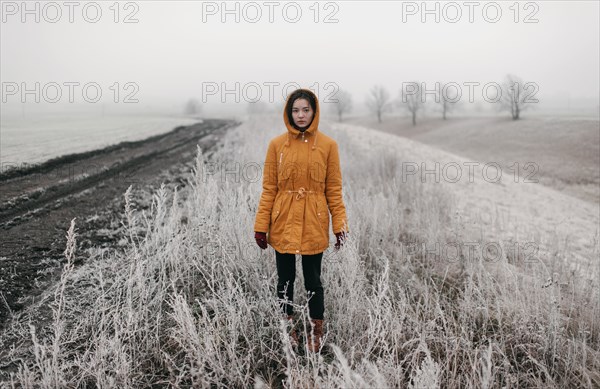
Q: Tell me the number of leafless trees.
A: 5